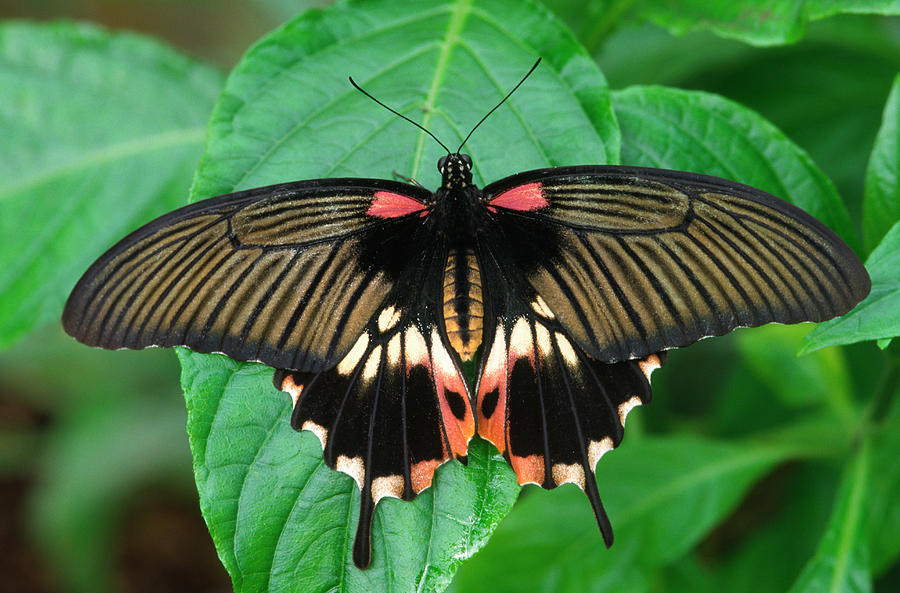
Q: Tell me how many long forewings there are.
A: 2